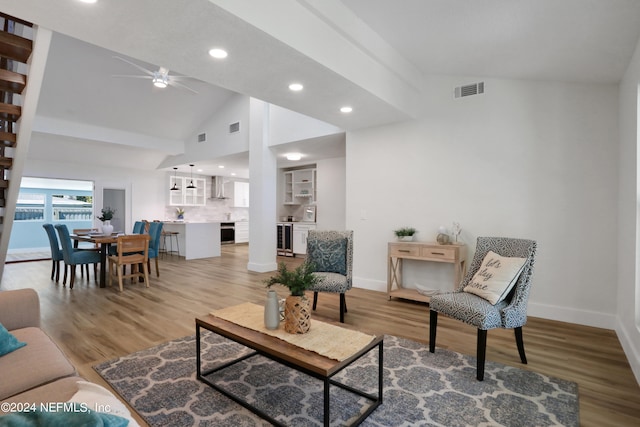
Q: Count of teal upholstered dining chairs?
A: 4